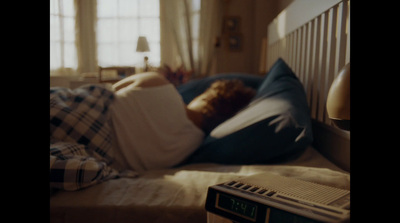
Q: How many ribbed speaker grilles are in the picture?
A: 1